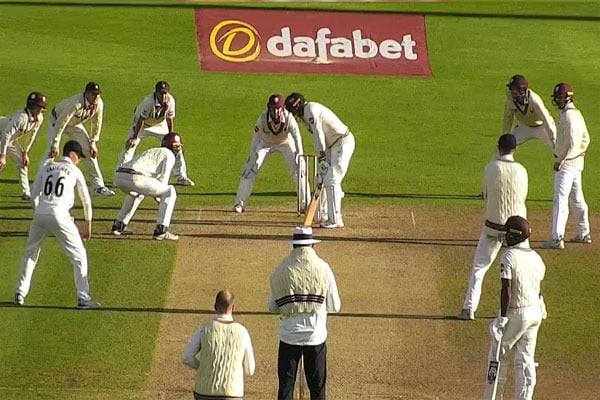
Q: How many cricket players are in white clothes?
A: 12